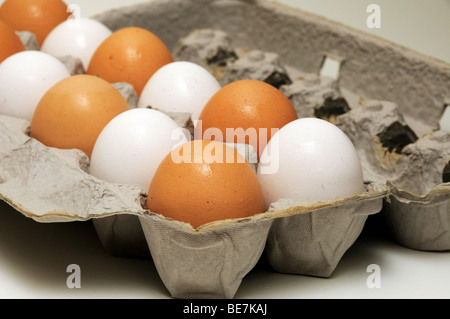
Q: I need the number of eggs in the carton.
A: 11